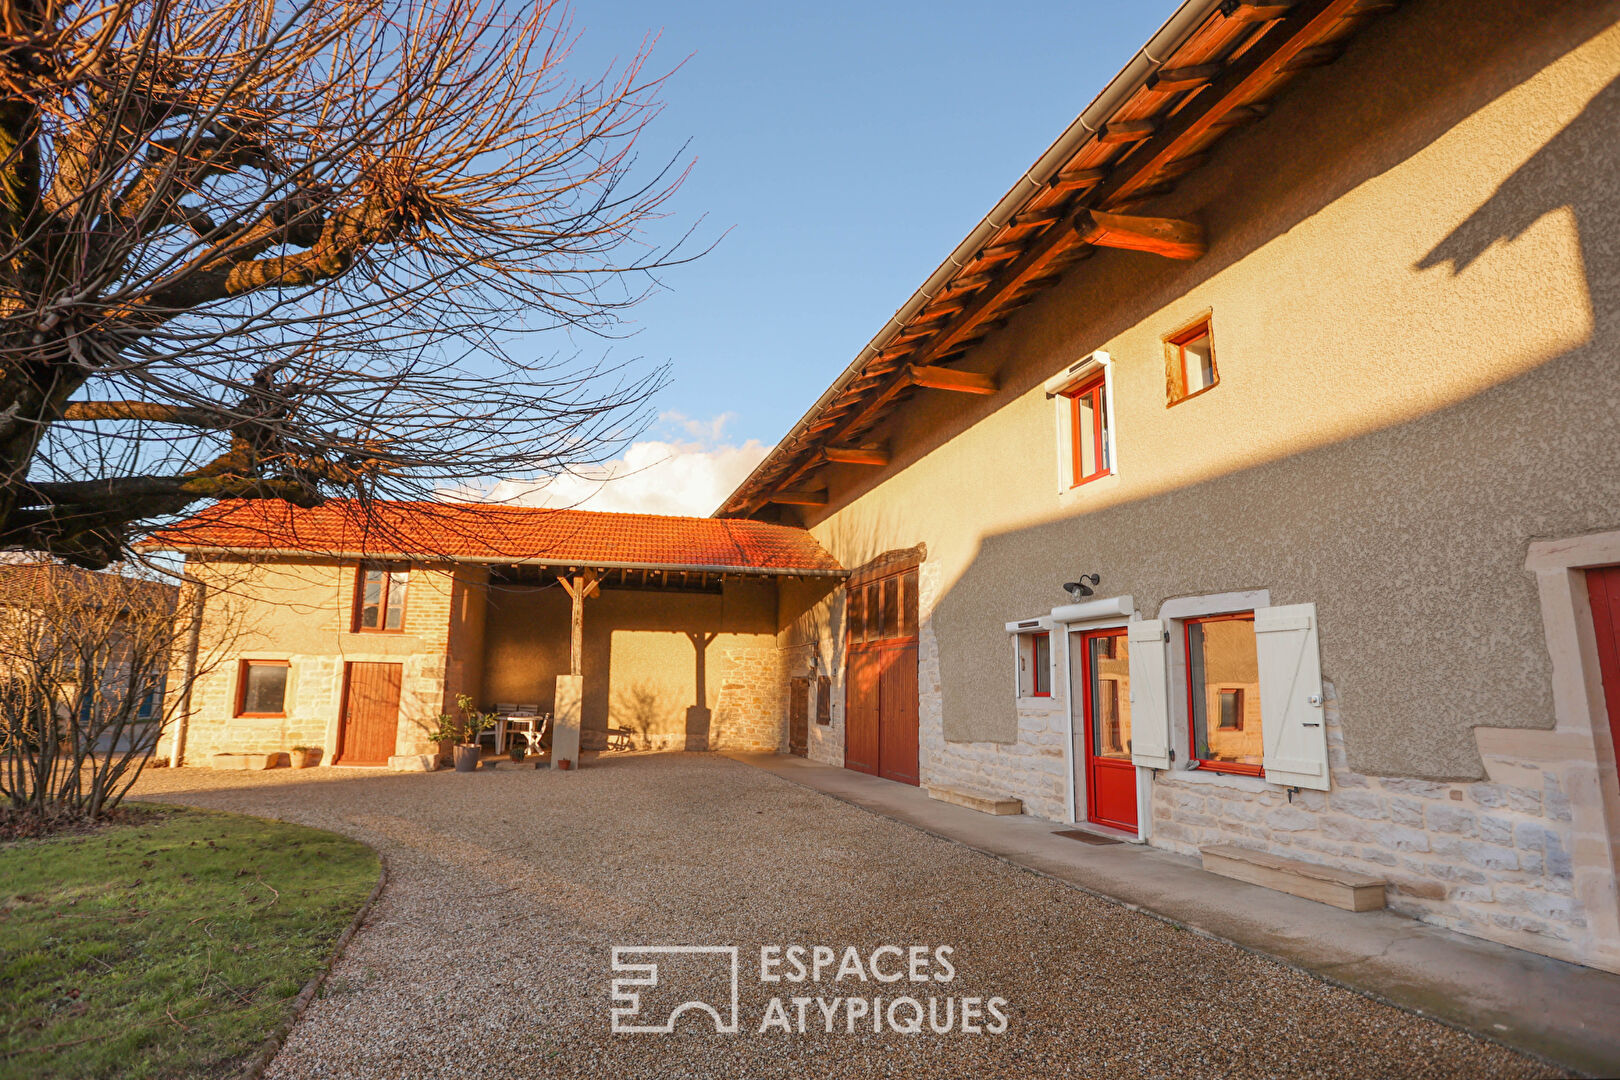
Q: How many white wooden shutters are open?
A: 2